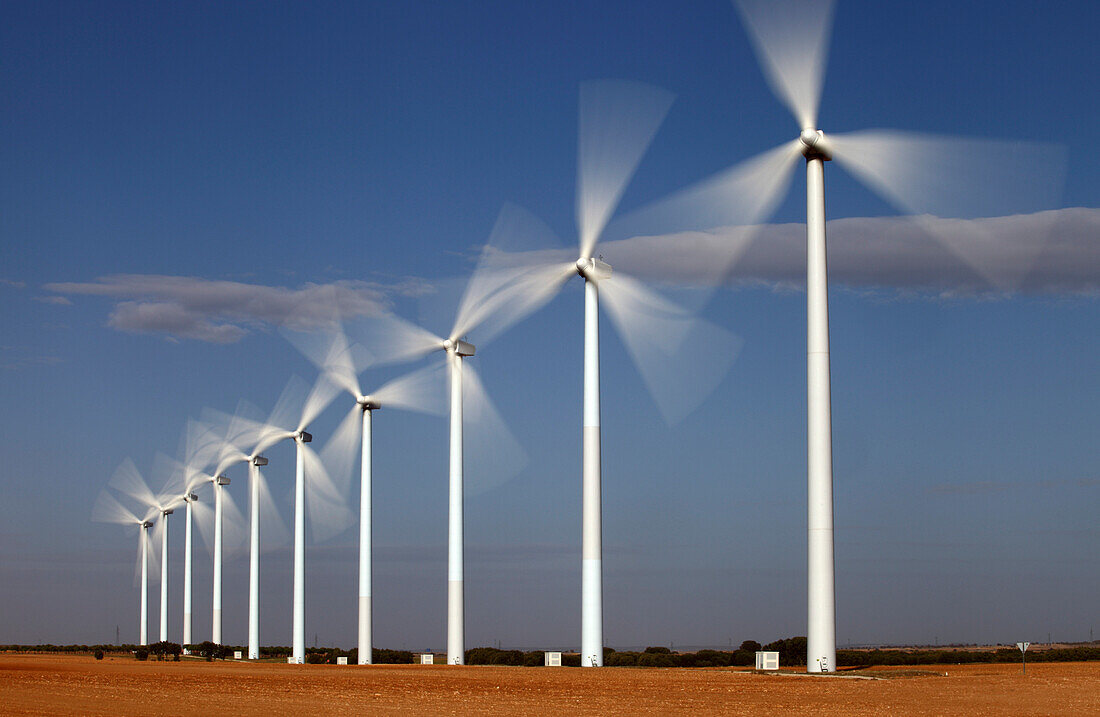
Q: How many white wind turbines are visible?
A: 10